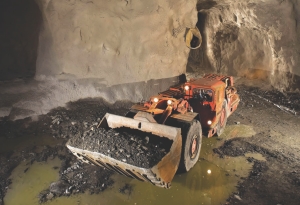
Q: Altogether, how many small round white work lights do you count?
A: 4